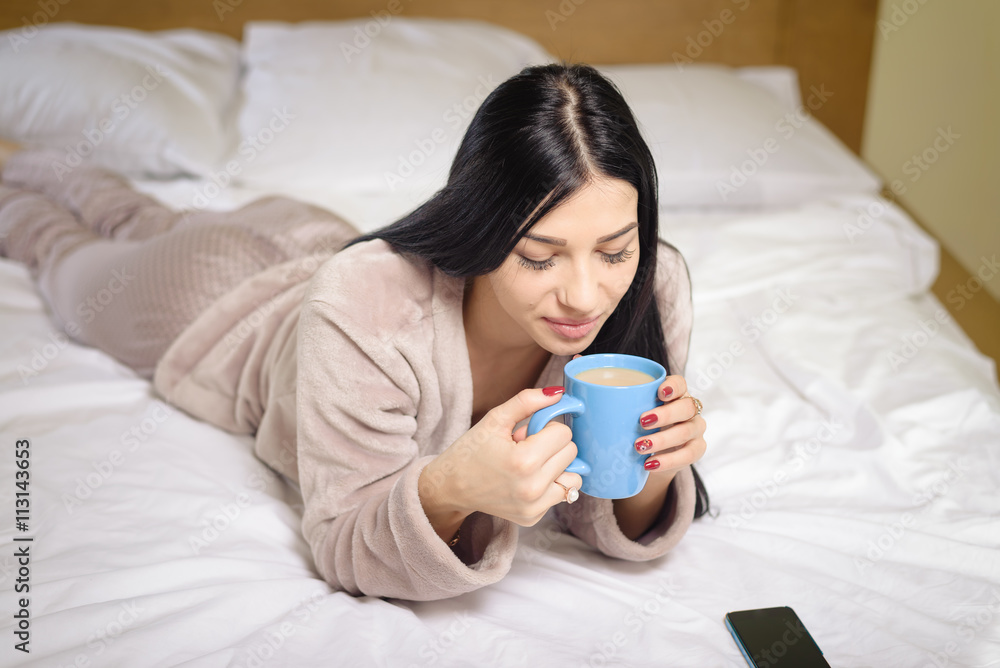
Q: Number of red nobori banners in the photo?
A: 0